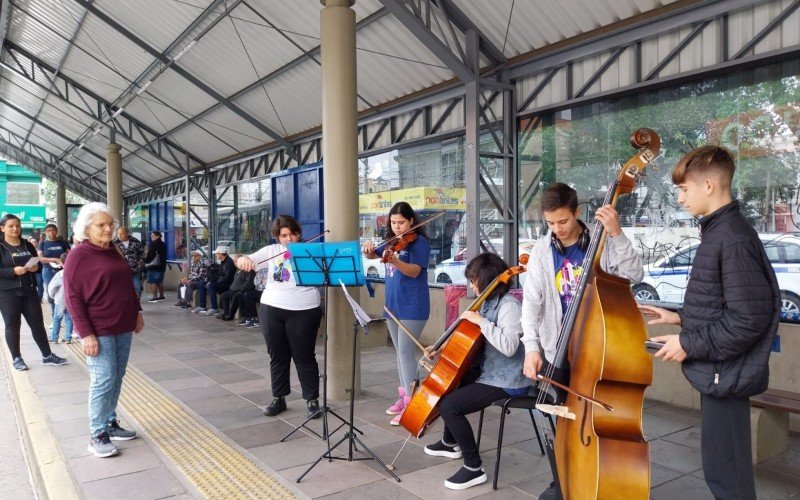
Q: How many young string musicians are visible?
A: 4